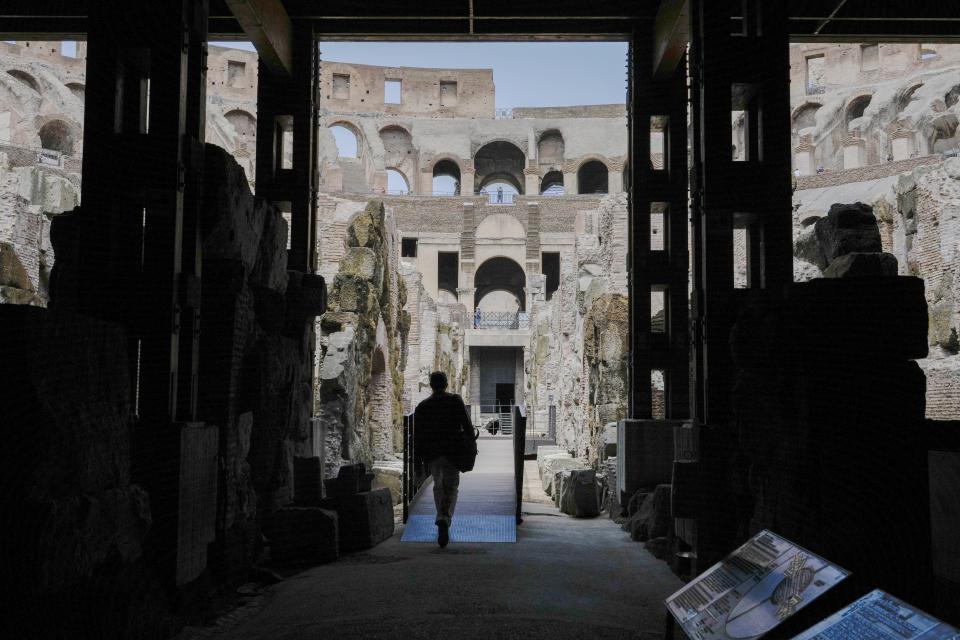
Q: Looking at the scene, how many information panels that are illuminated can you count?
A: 2